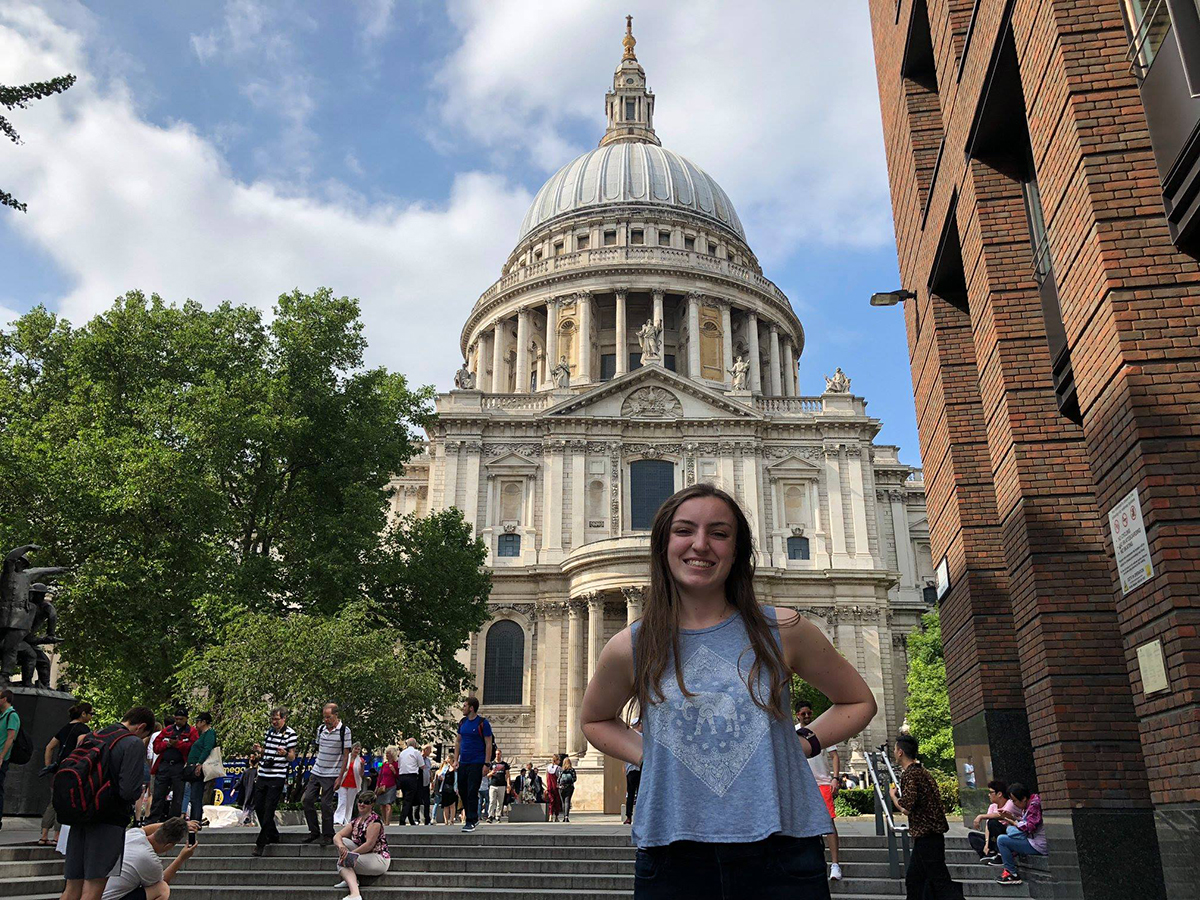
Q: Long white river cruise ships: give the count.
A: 0